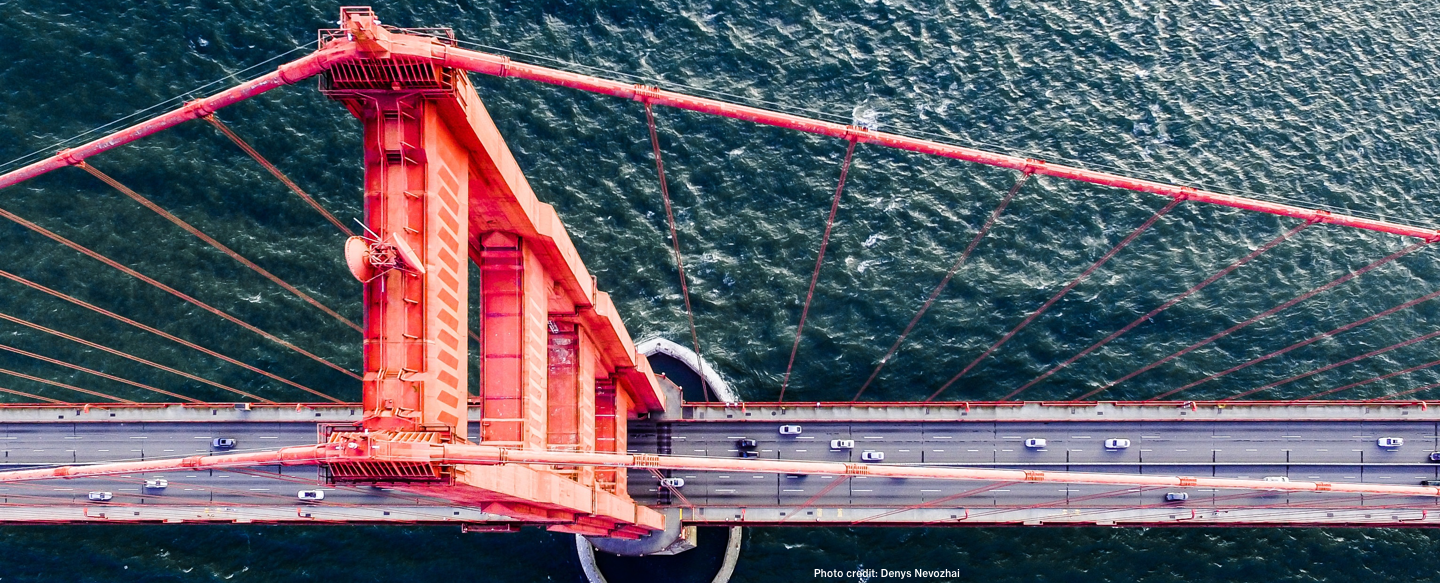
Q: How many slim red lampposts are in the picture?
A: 12